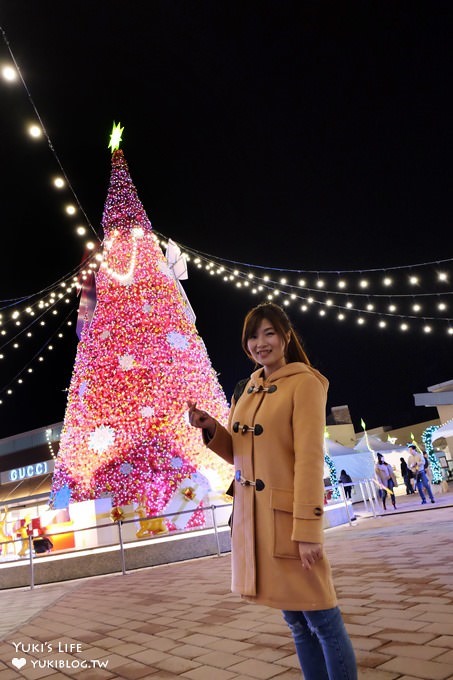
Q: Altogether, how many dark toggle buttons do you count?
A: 3